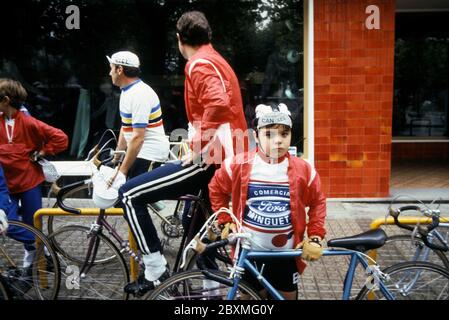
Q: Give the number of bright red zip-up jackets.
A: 3